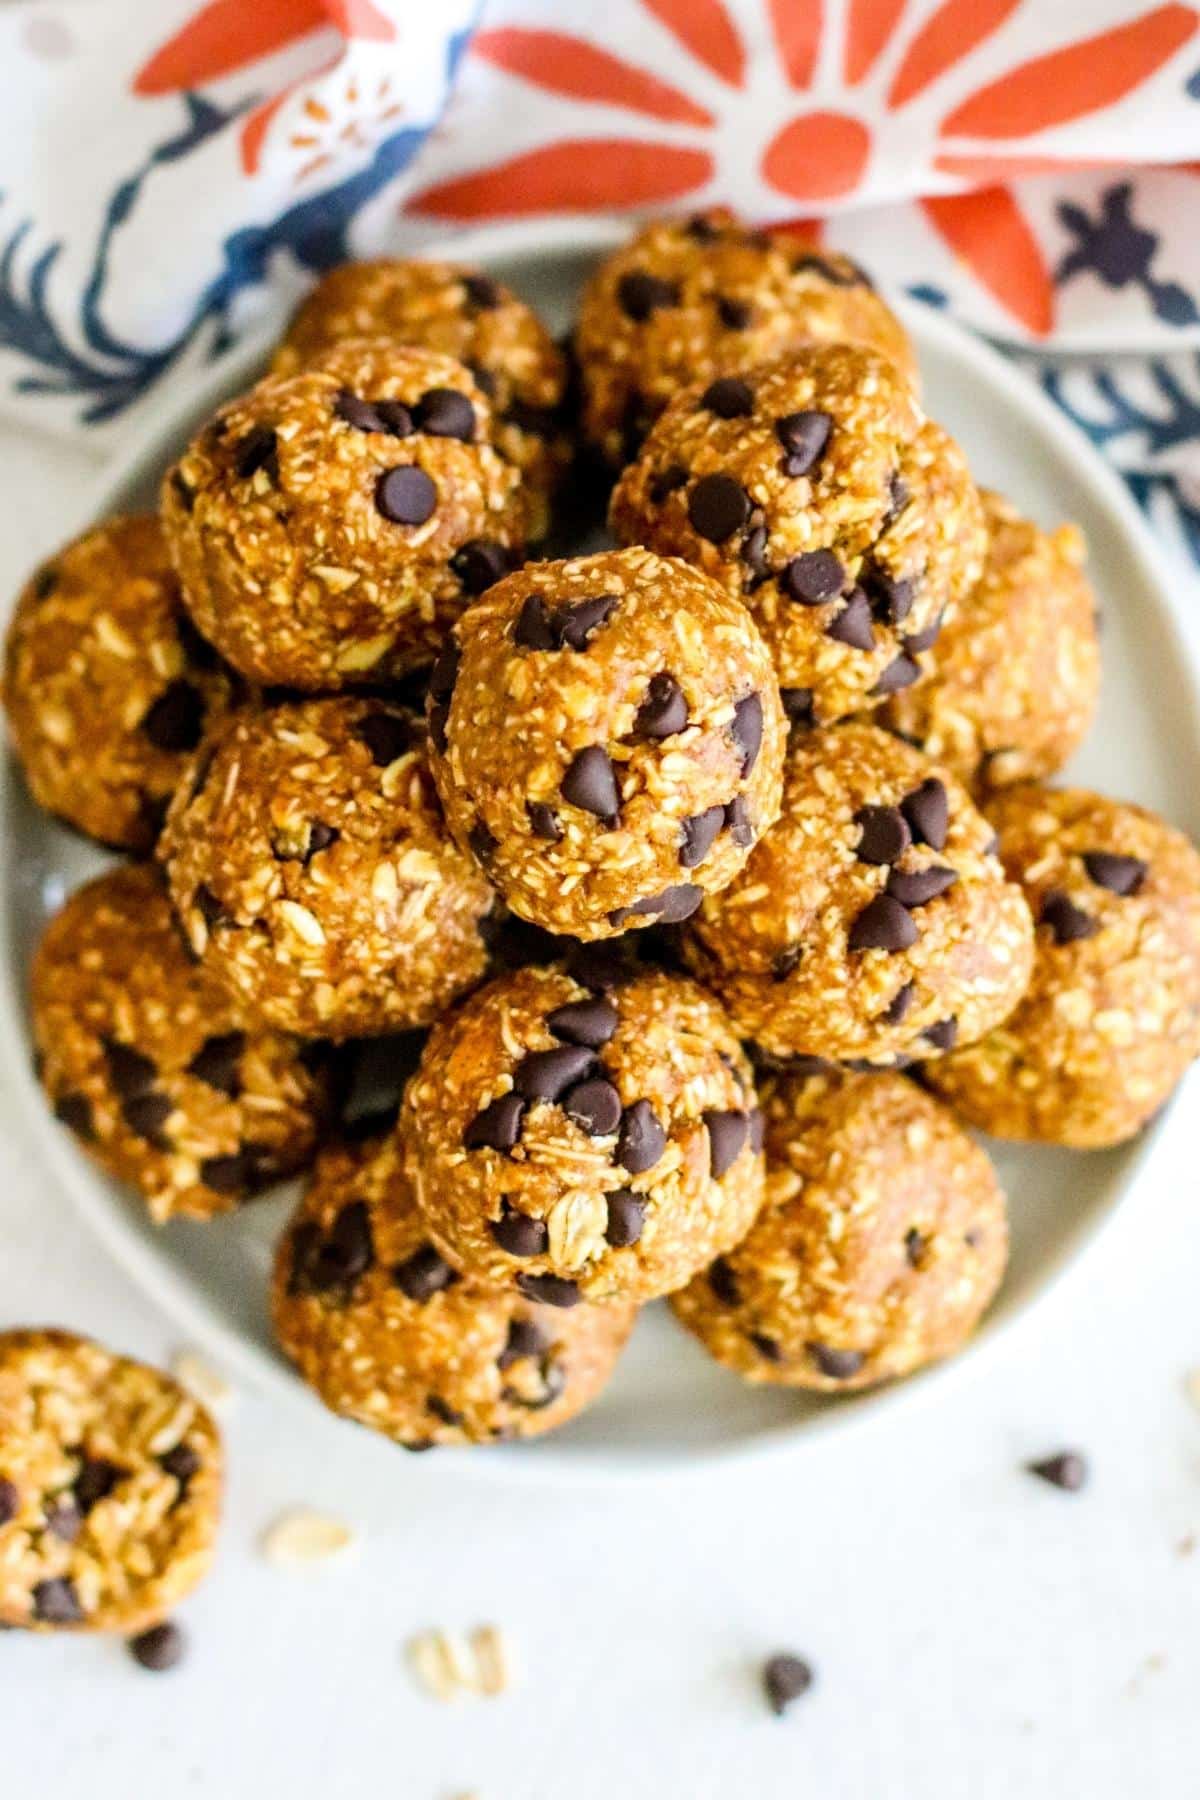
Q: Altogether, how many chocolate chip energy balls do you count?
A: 15